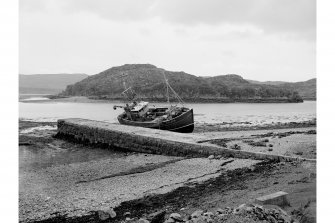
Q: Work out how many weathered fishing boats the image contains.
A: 1